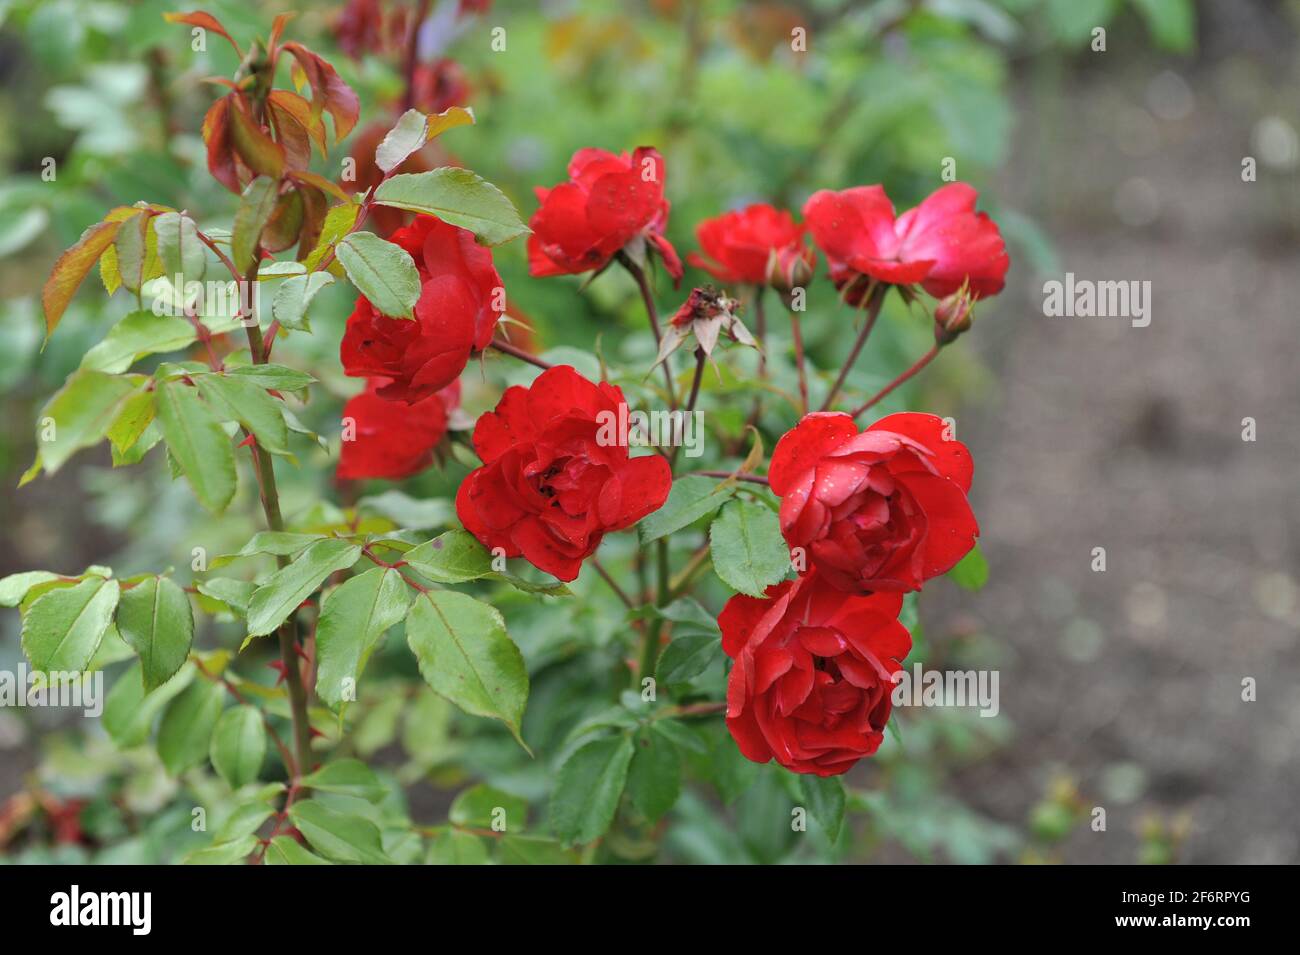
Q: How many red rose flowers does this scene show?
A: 8